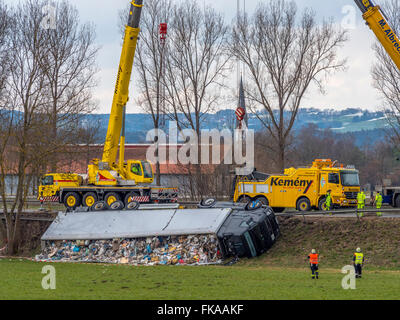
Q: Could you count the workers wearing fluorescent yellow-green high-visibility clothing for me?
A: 4